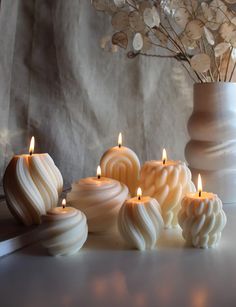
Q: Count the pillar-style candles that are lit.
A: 7